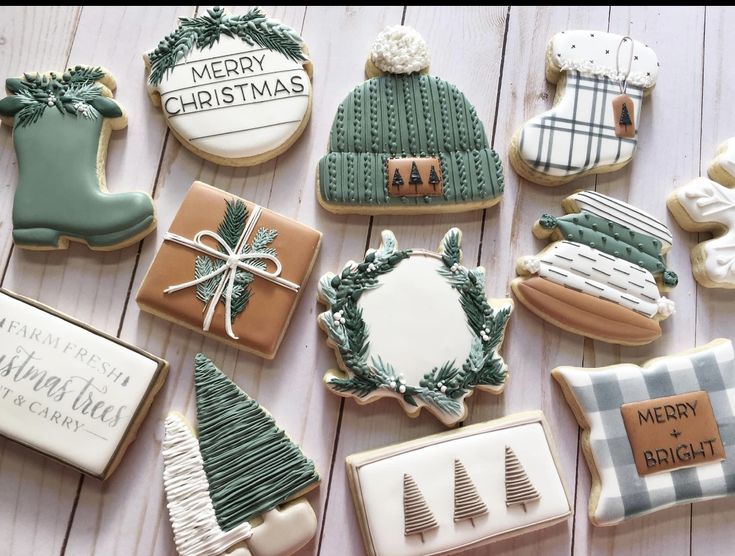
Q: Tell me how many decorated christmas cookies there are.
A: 12